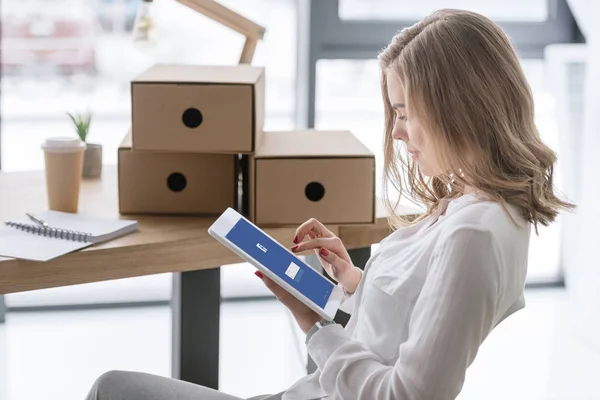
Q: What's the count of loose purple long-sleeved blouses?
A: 0